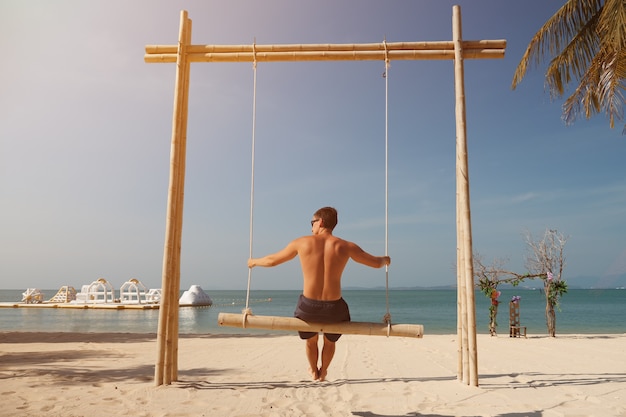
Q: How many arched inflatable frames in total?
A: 2